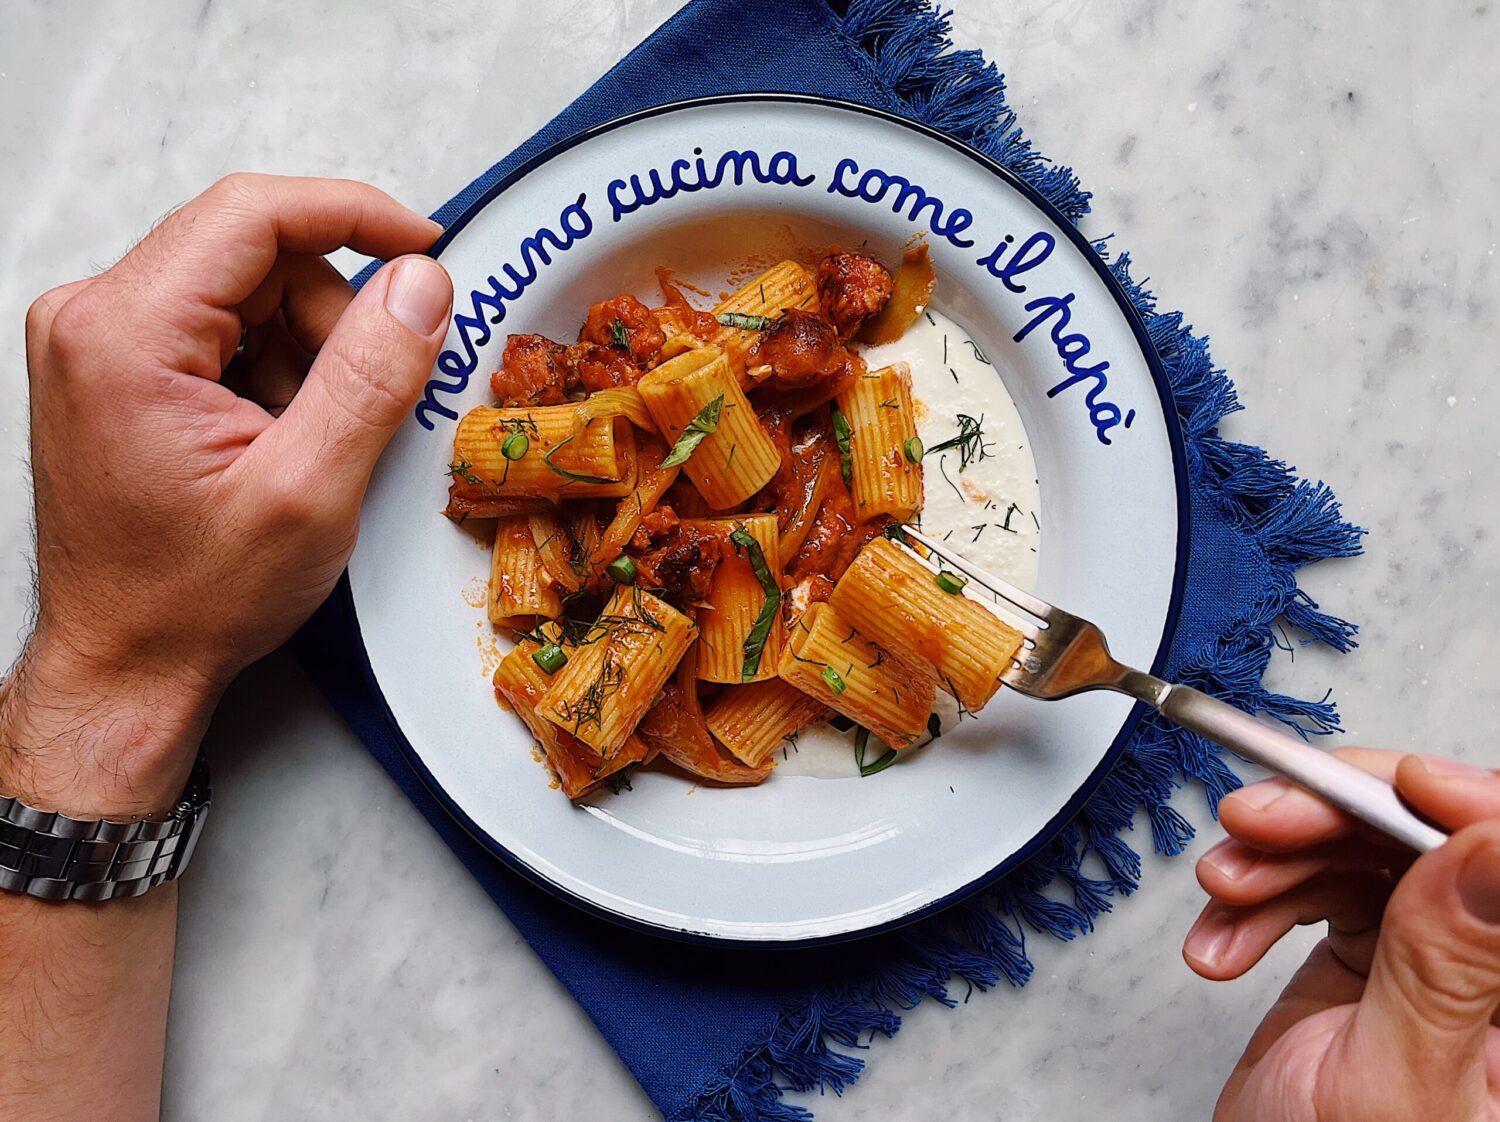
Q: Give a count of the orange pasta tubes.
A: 11